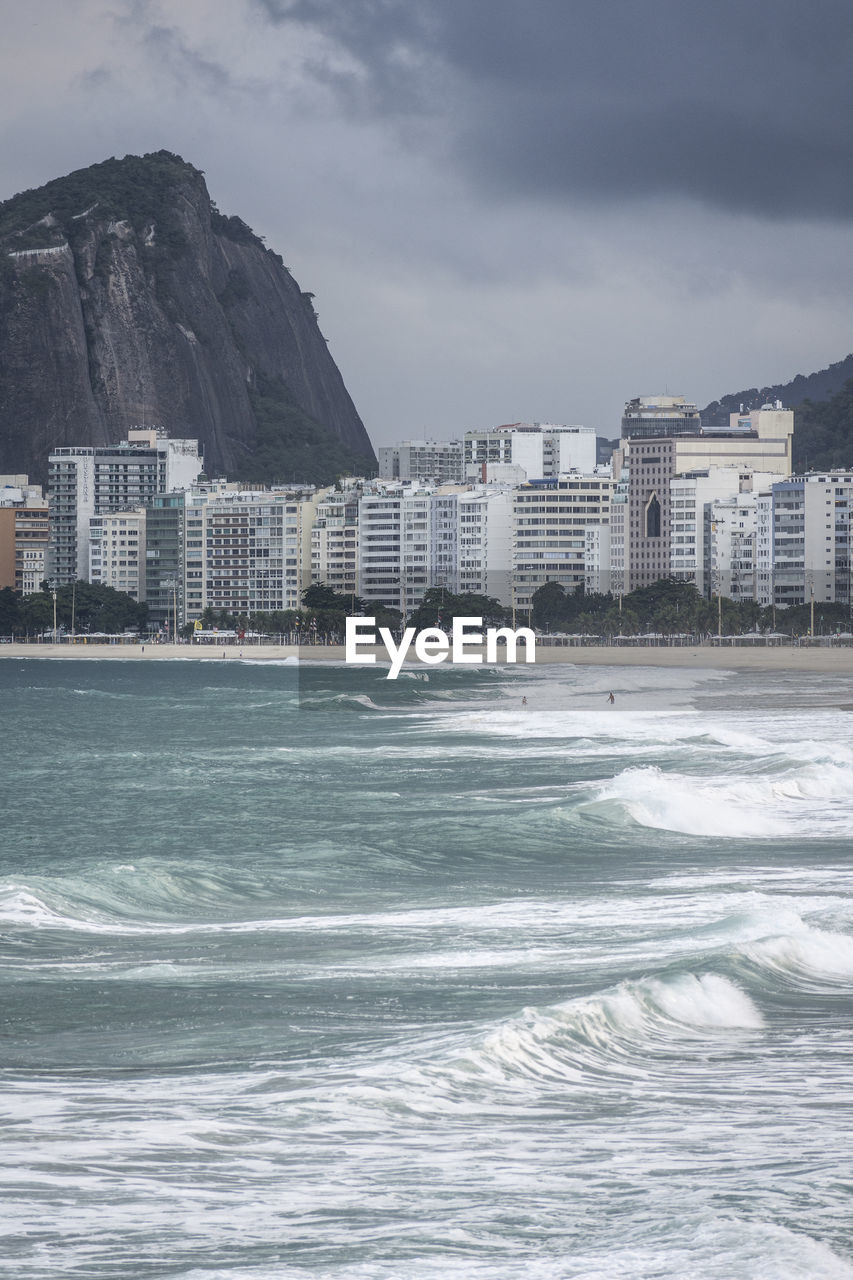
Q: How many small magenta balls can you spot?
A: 0